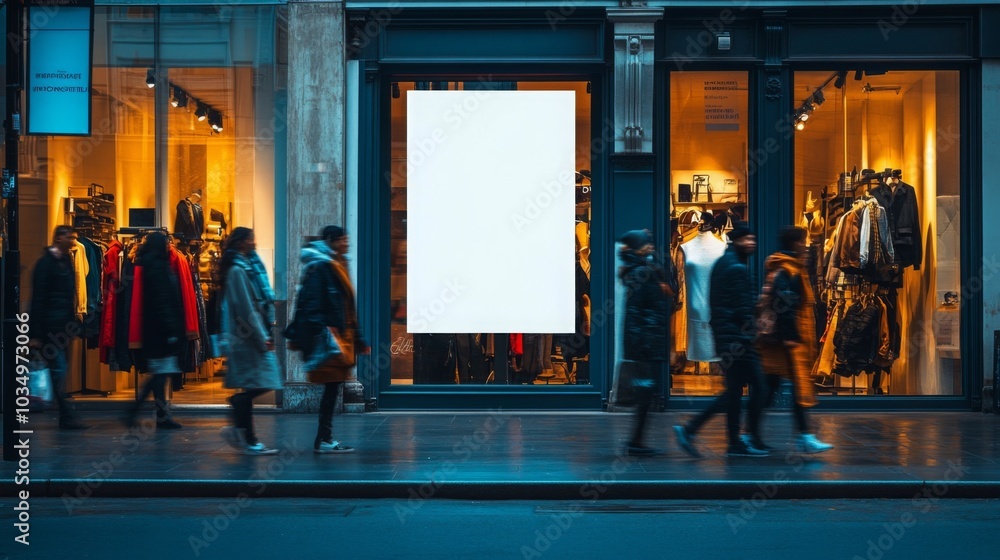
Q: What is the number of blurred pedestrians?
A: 7